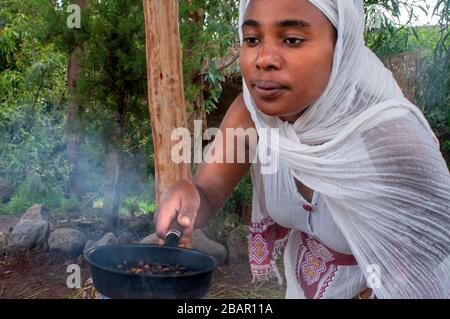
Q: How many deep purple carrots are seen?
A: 0